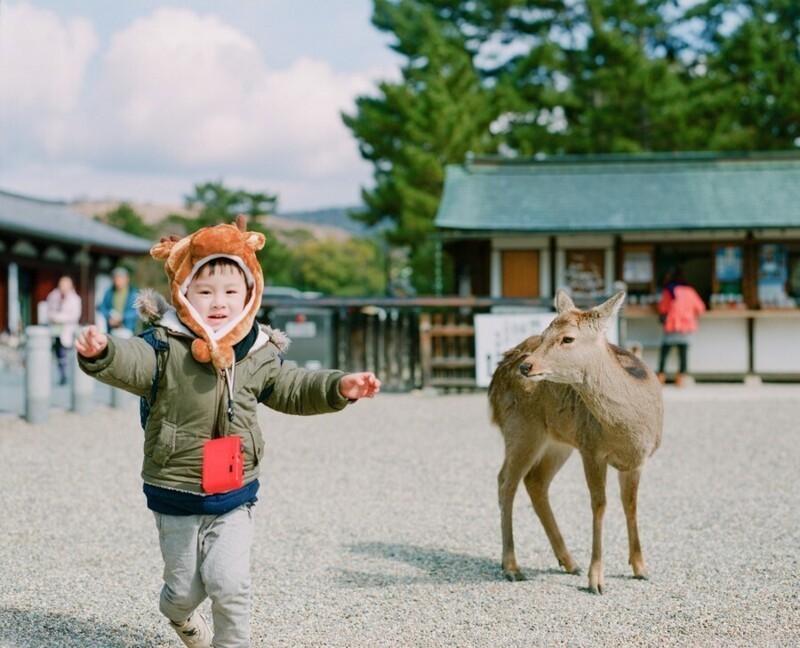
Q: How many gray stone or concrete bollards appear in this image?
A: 3